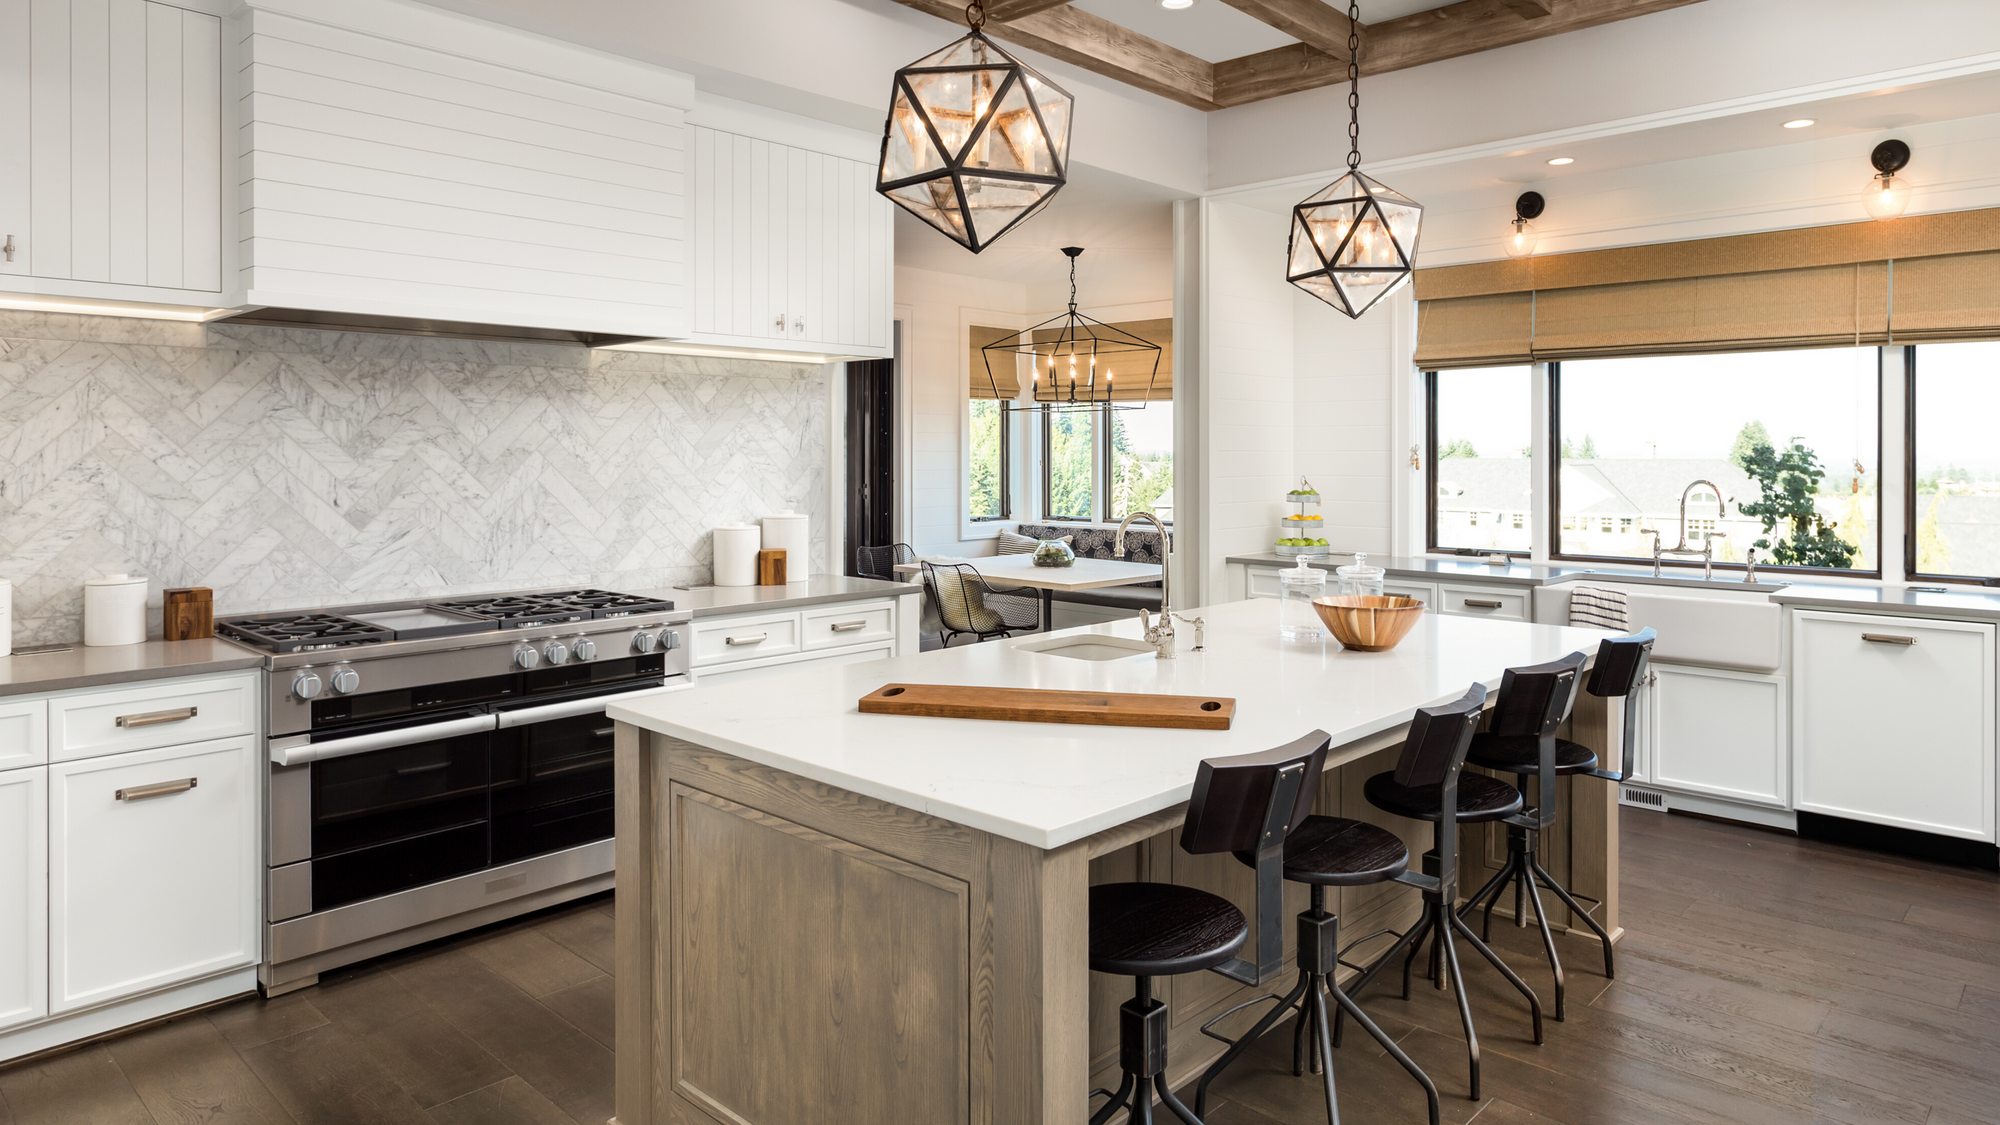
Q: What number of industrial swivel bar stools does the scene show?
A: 4